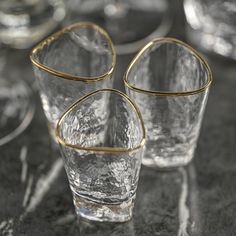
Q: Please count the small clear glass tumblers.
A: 3